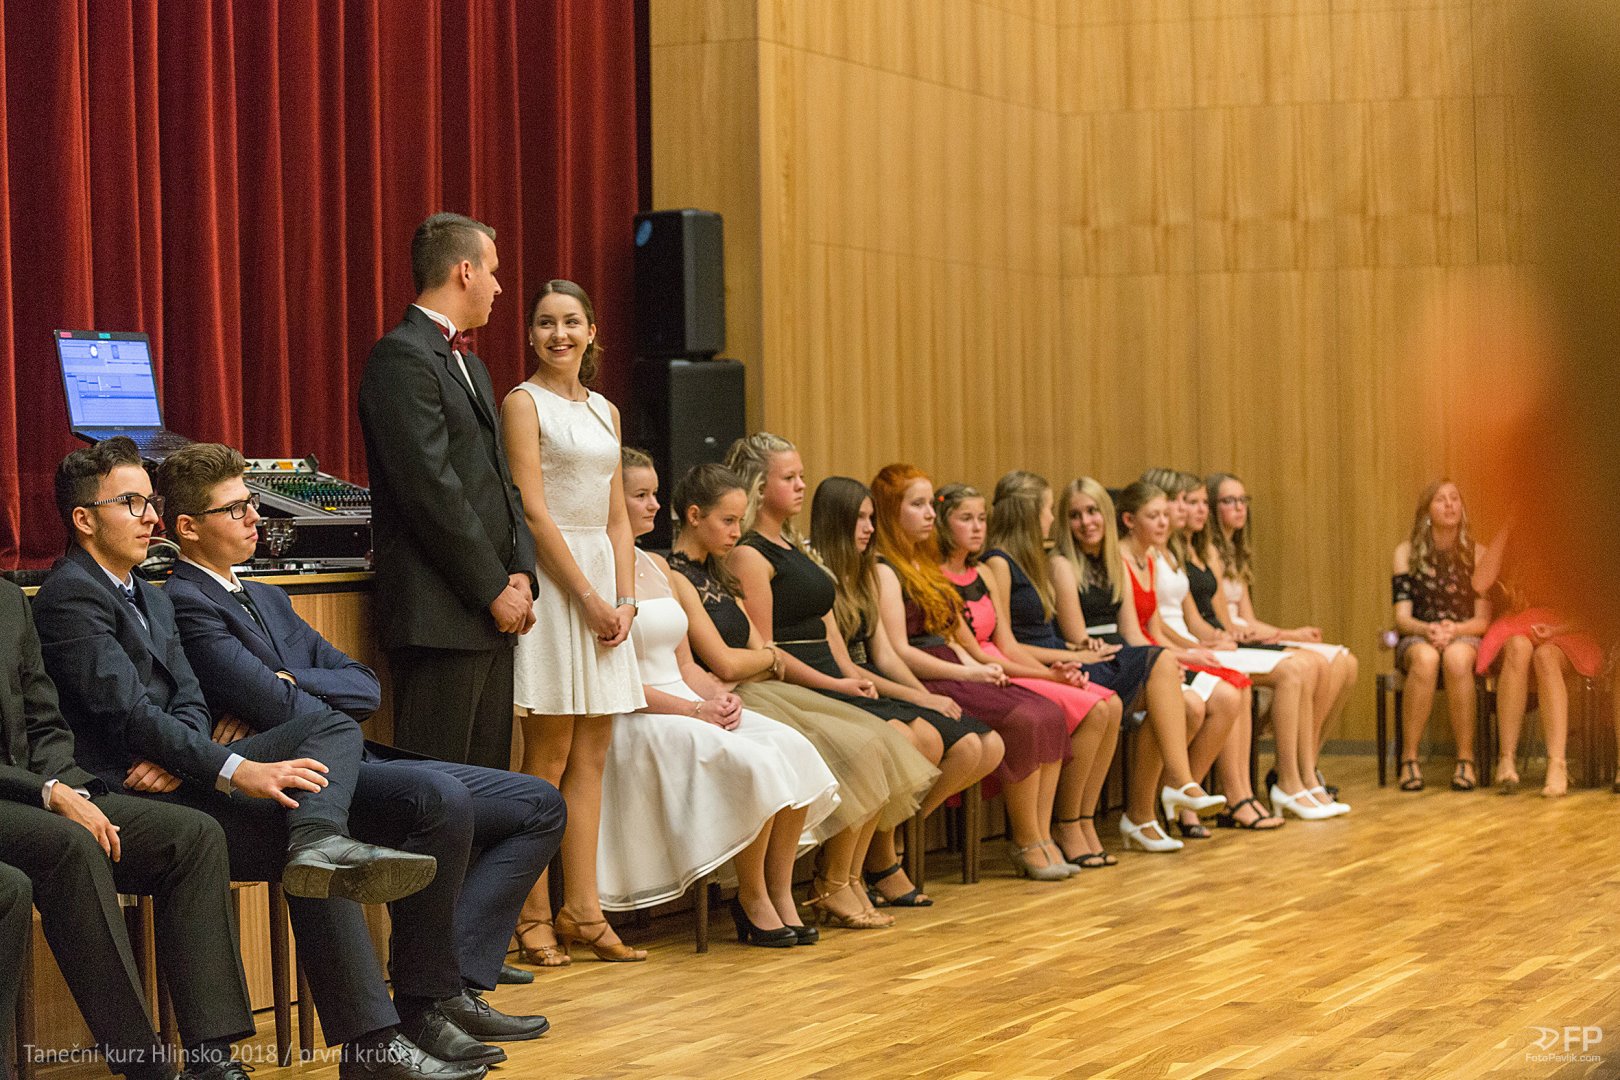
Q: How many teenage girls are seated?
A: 14